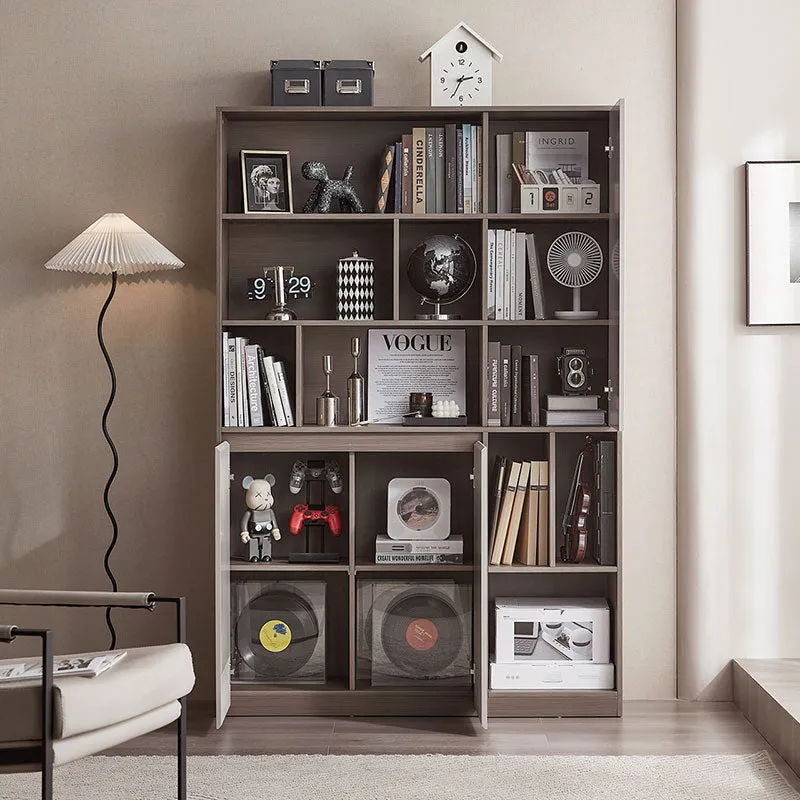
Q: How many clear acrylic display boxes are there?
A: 2